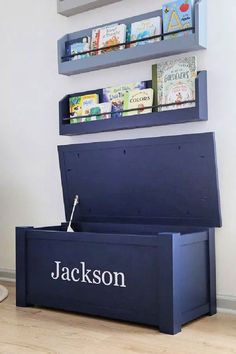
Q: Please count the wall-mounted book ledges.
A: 3